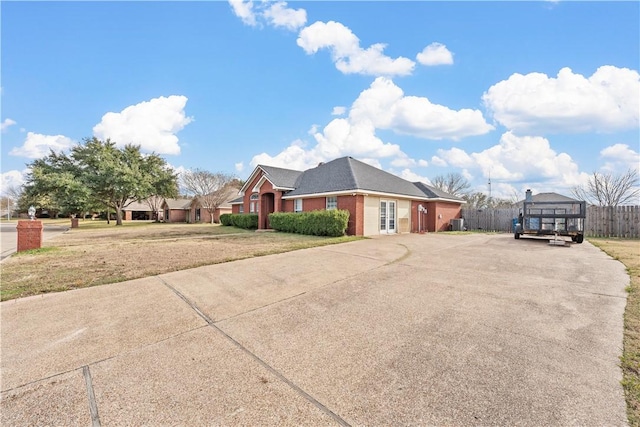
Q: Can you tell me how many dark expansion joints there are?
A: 2